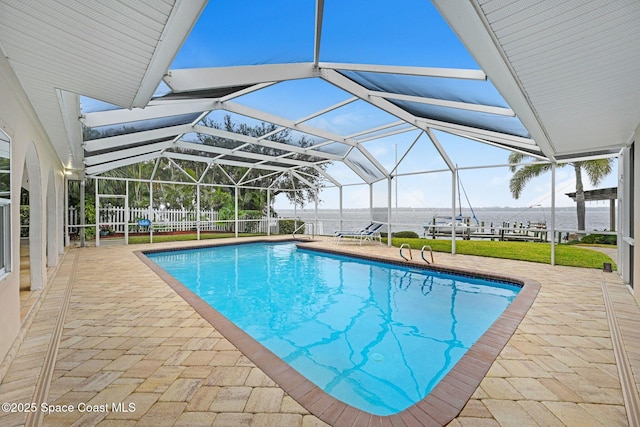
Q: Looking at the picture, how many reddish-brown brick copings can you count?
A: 1